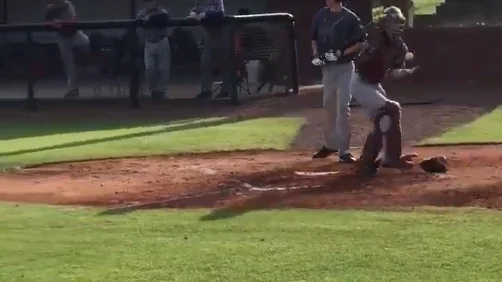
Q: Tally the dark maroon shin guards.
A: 2